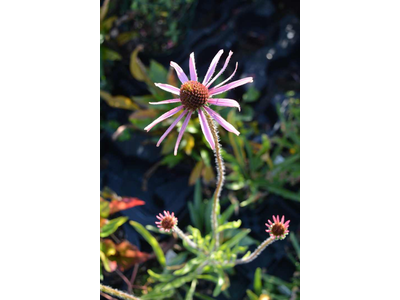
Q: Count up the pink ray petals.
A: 14